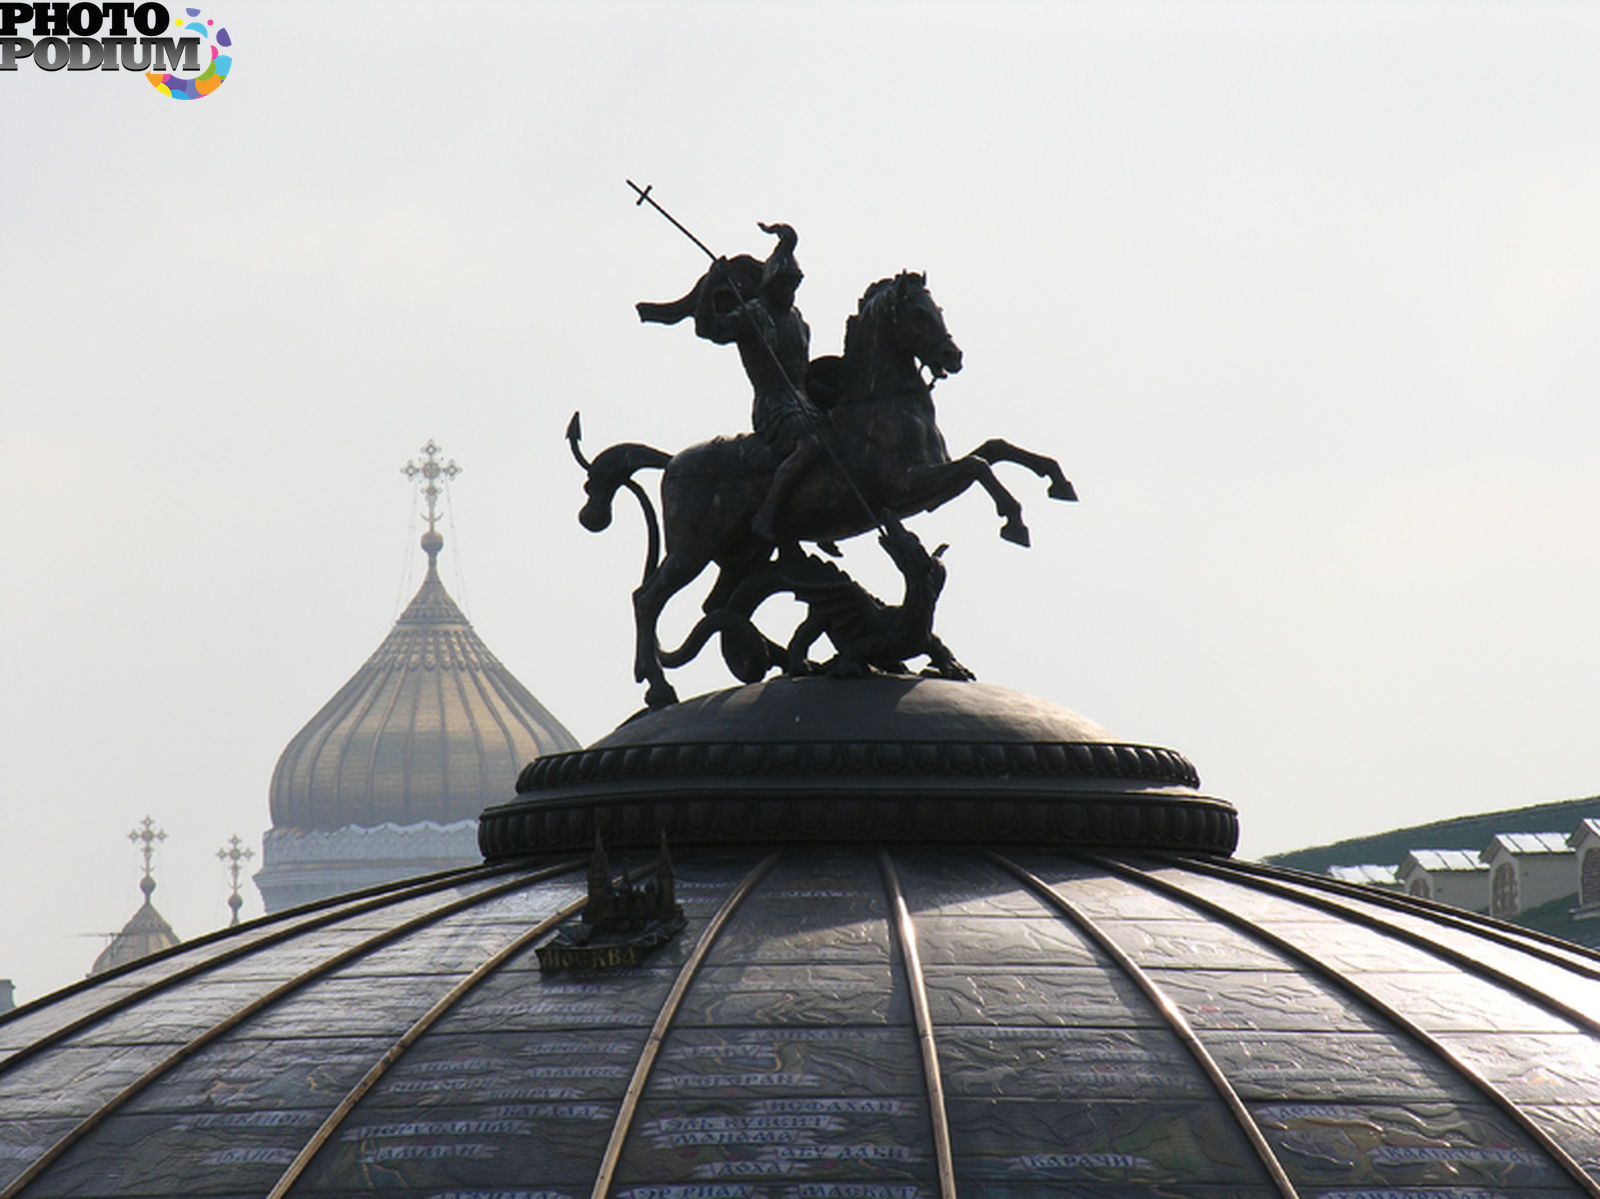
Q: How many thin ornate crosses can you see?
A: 3